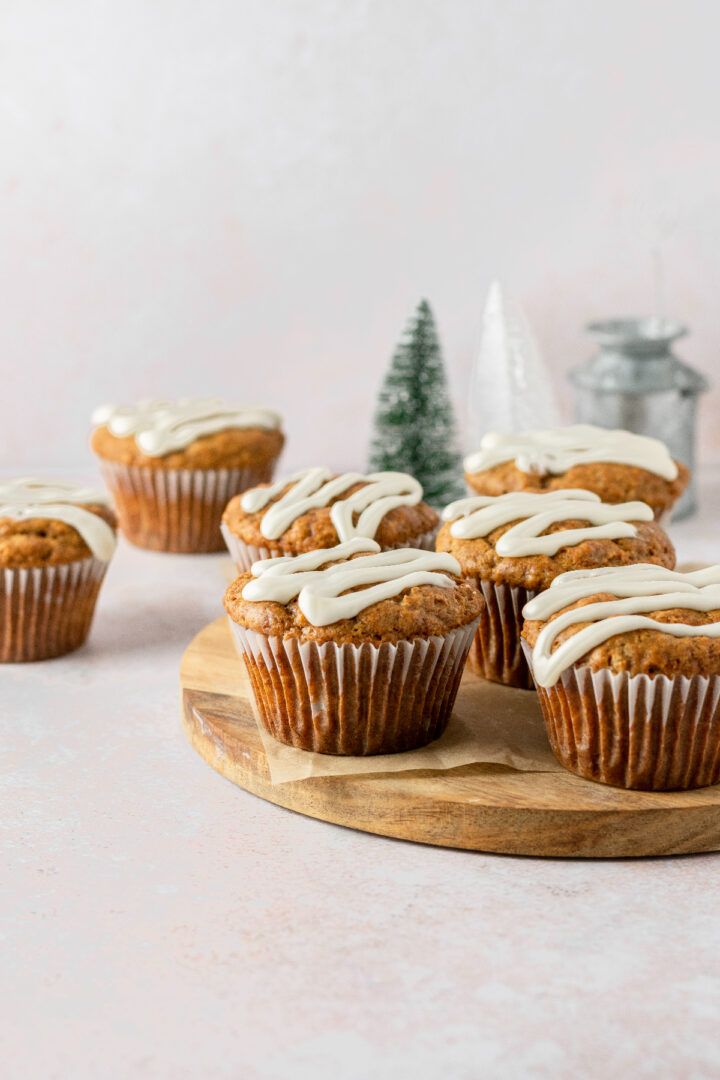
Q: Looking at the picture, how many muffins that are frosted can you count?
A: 7